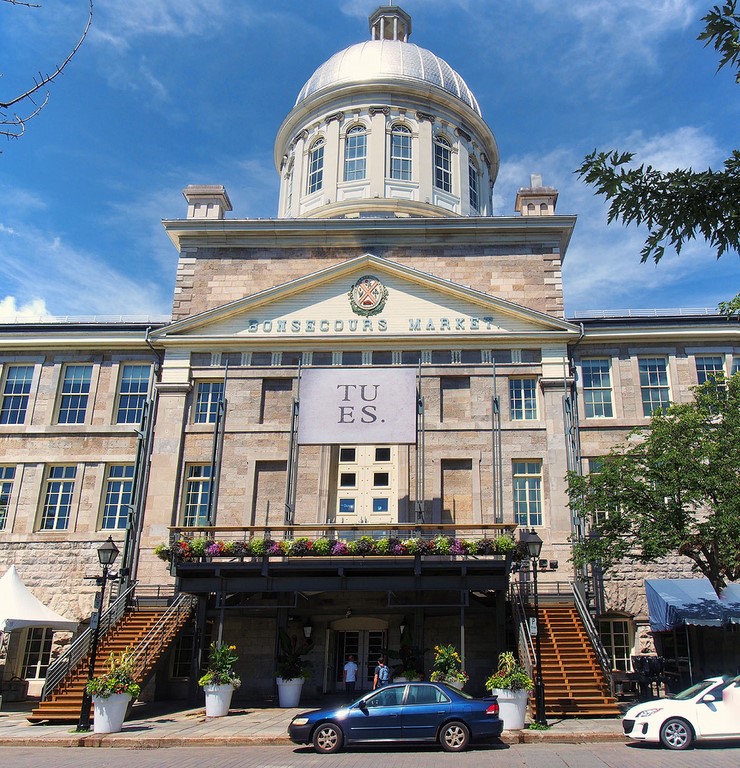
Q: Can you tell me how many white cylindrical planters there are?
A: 6